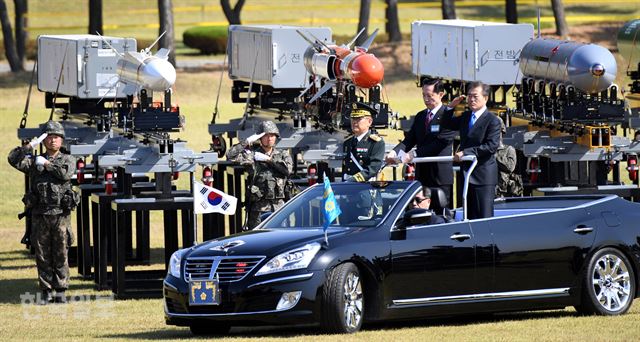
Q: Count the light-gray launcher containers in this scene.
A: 3